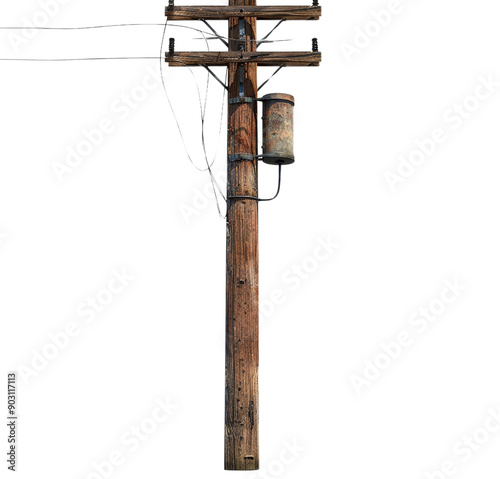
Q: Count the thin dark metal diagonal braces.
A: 4